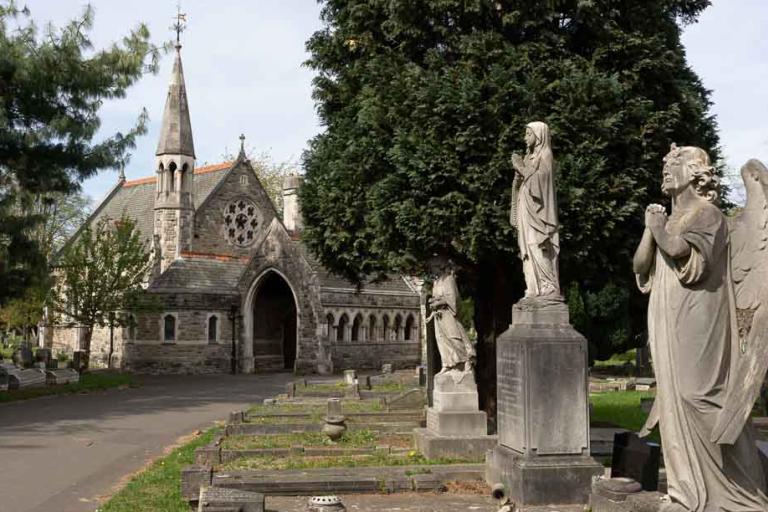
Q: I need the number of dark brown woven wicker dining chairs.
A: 0